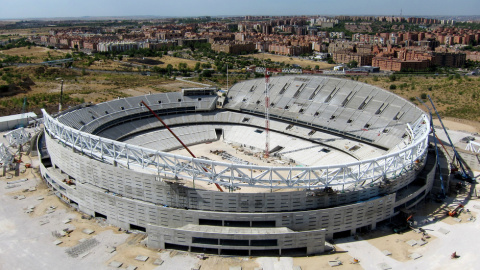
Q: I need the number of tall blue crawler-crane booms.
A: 2